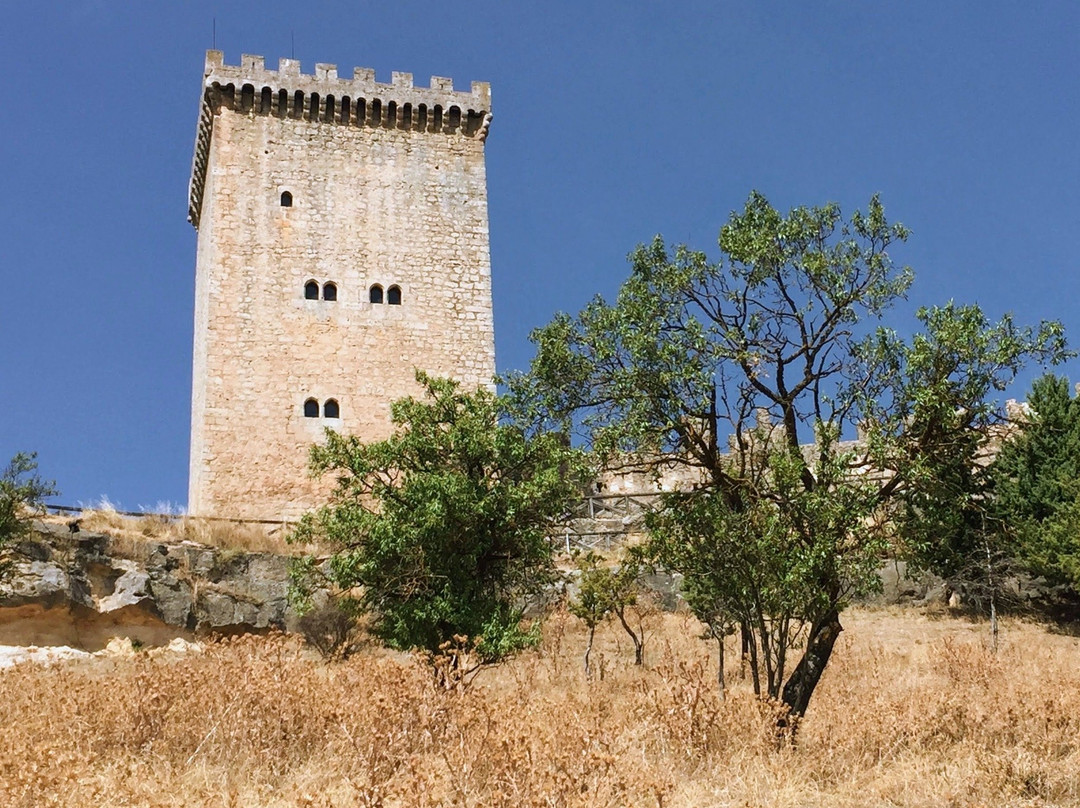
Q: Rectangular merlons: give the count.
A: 8